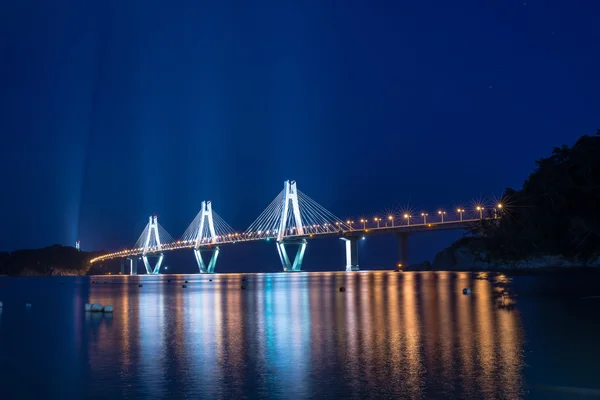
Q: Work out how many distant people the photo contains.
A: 0